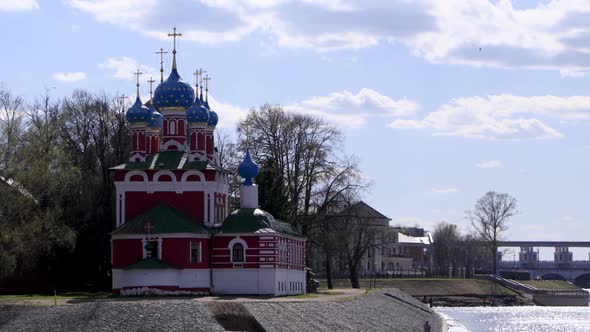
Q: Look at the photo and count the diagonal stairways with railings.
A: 1